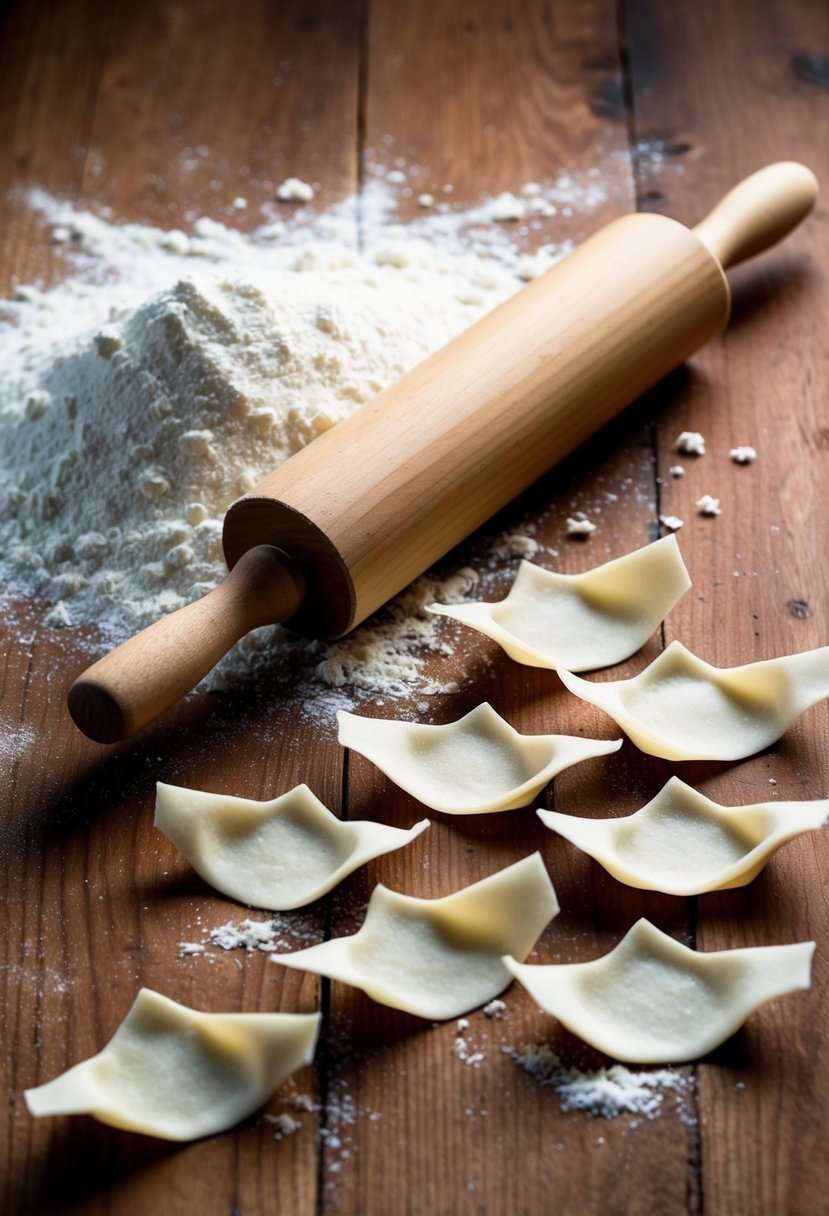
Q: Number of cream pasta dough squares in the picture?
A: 8